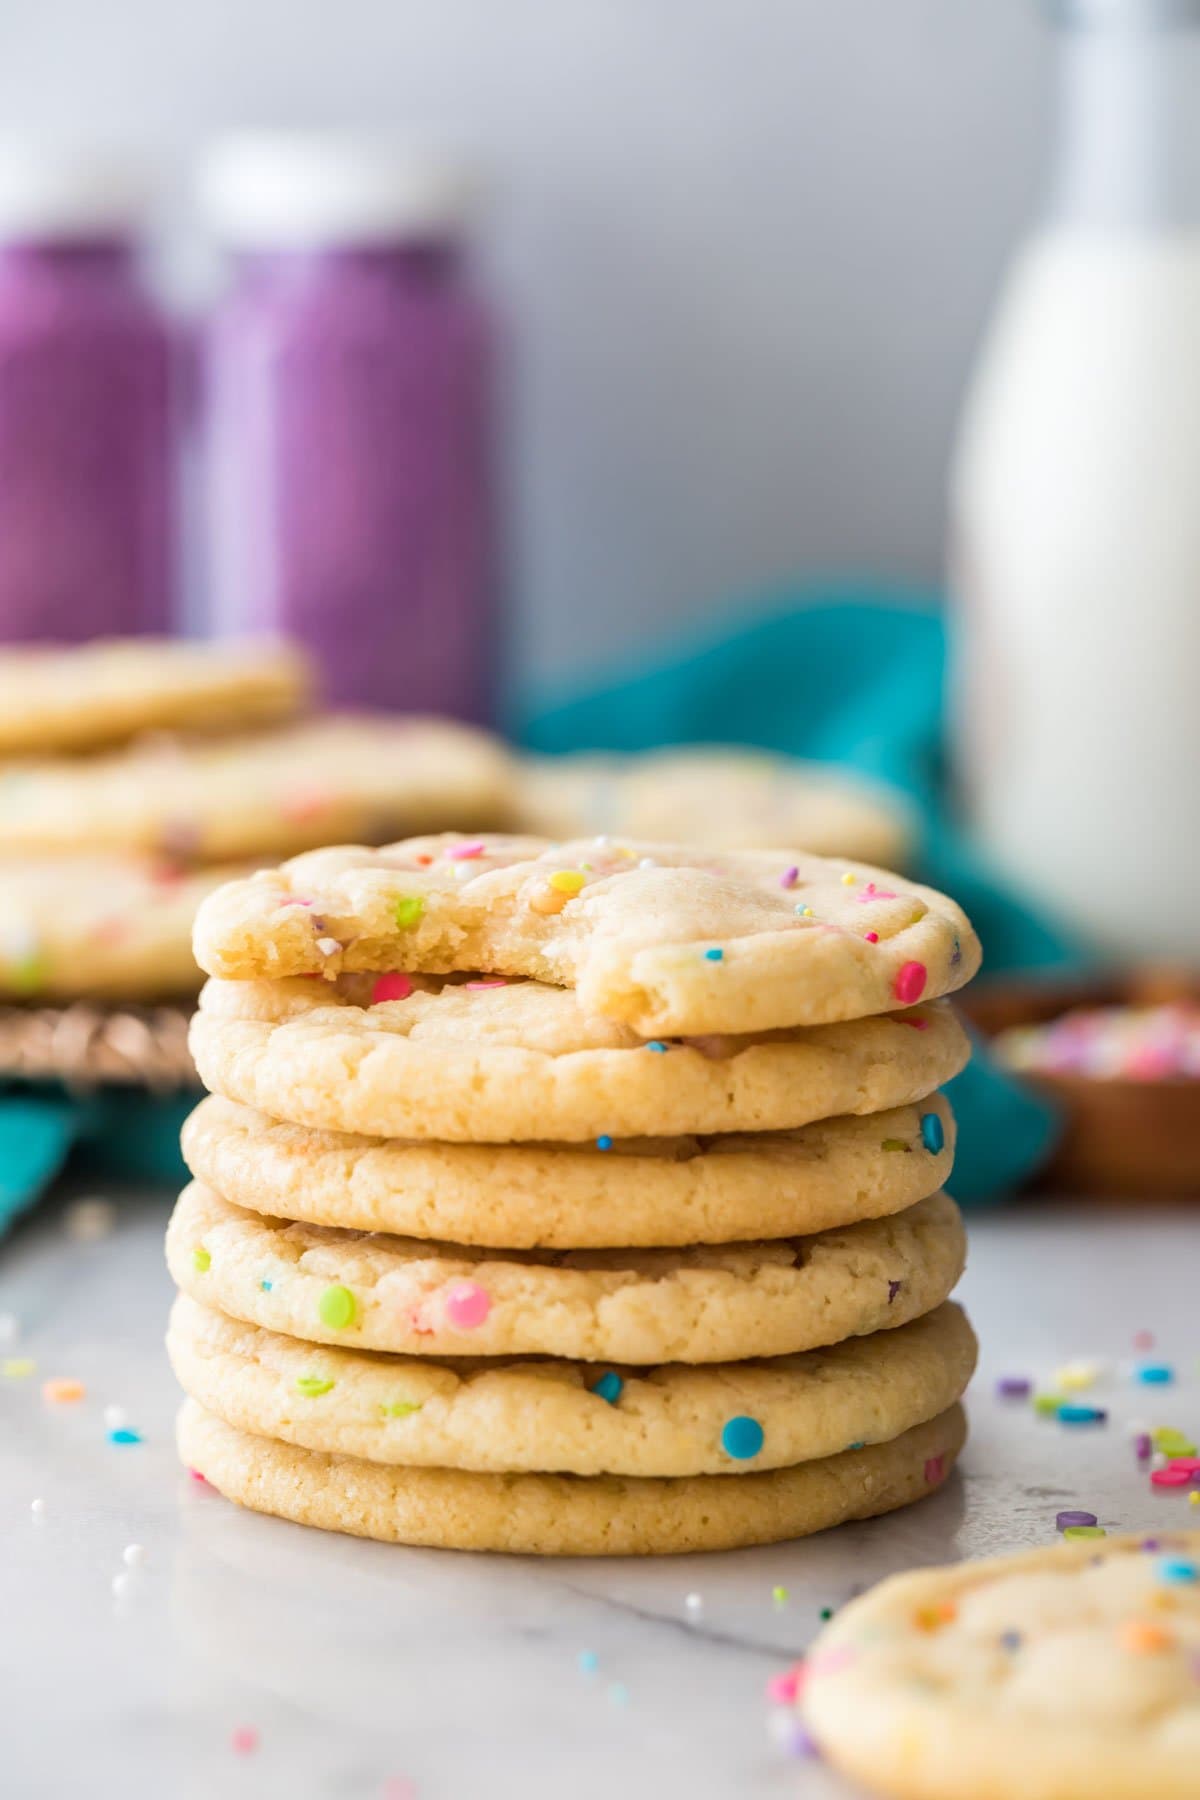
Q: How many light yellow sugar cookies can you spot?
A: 11